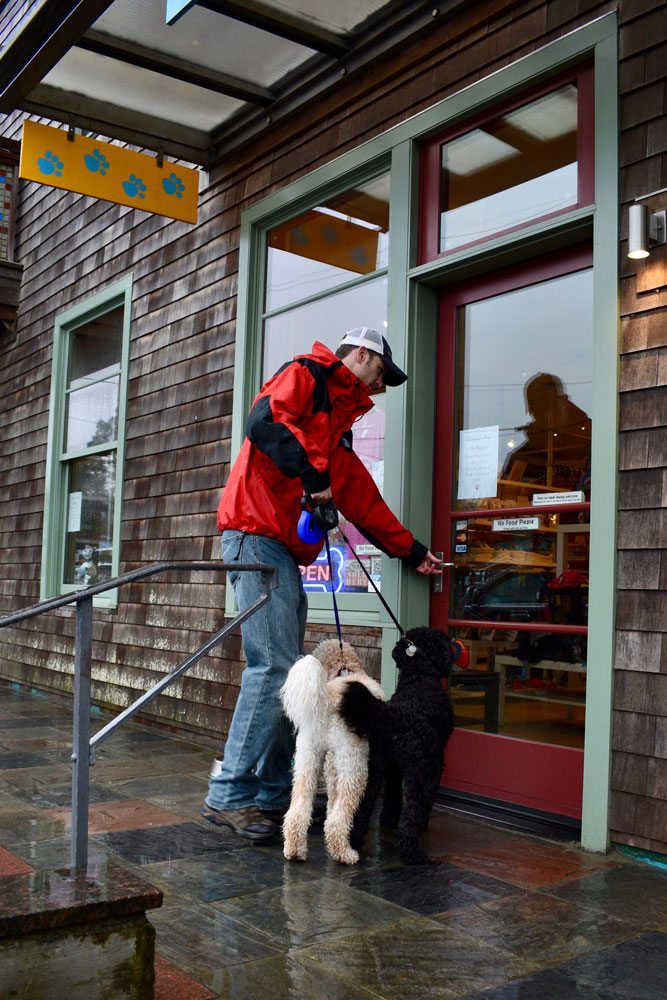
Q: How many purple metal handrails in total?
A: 0